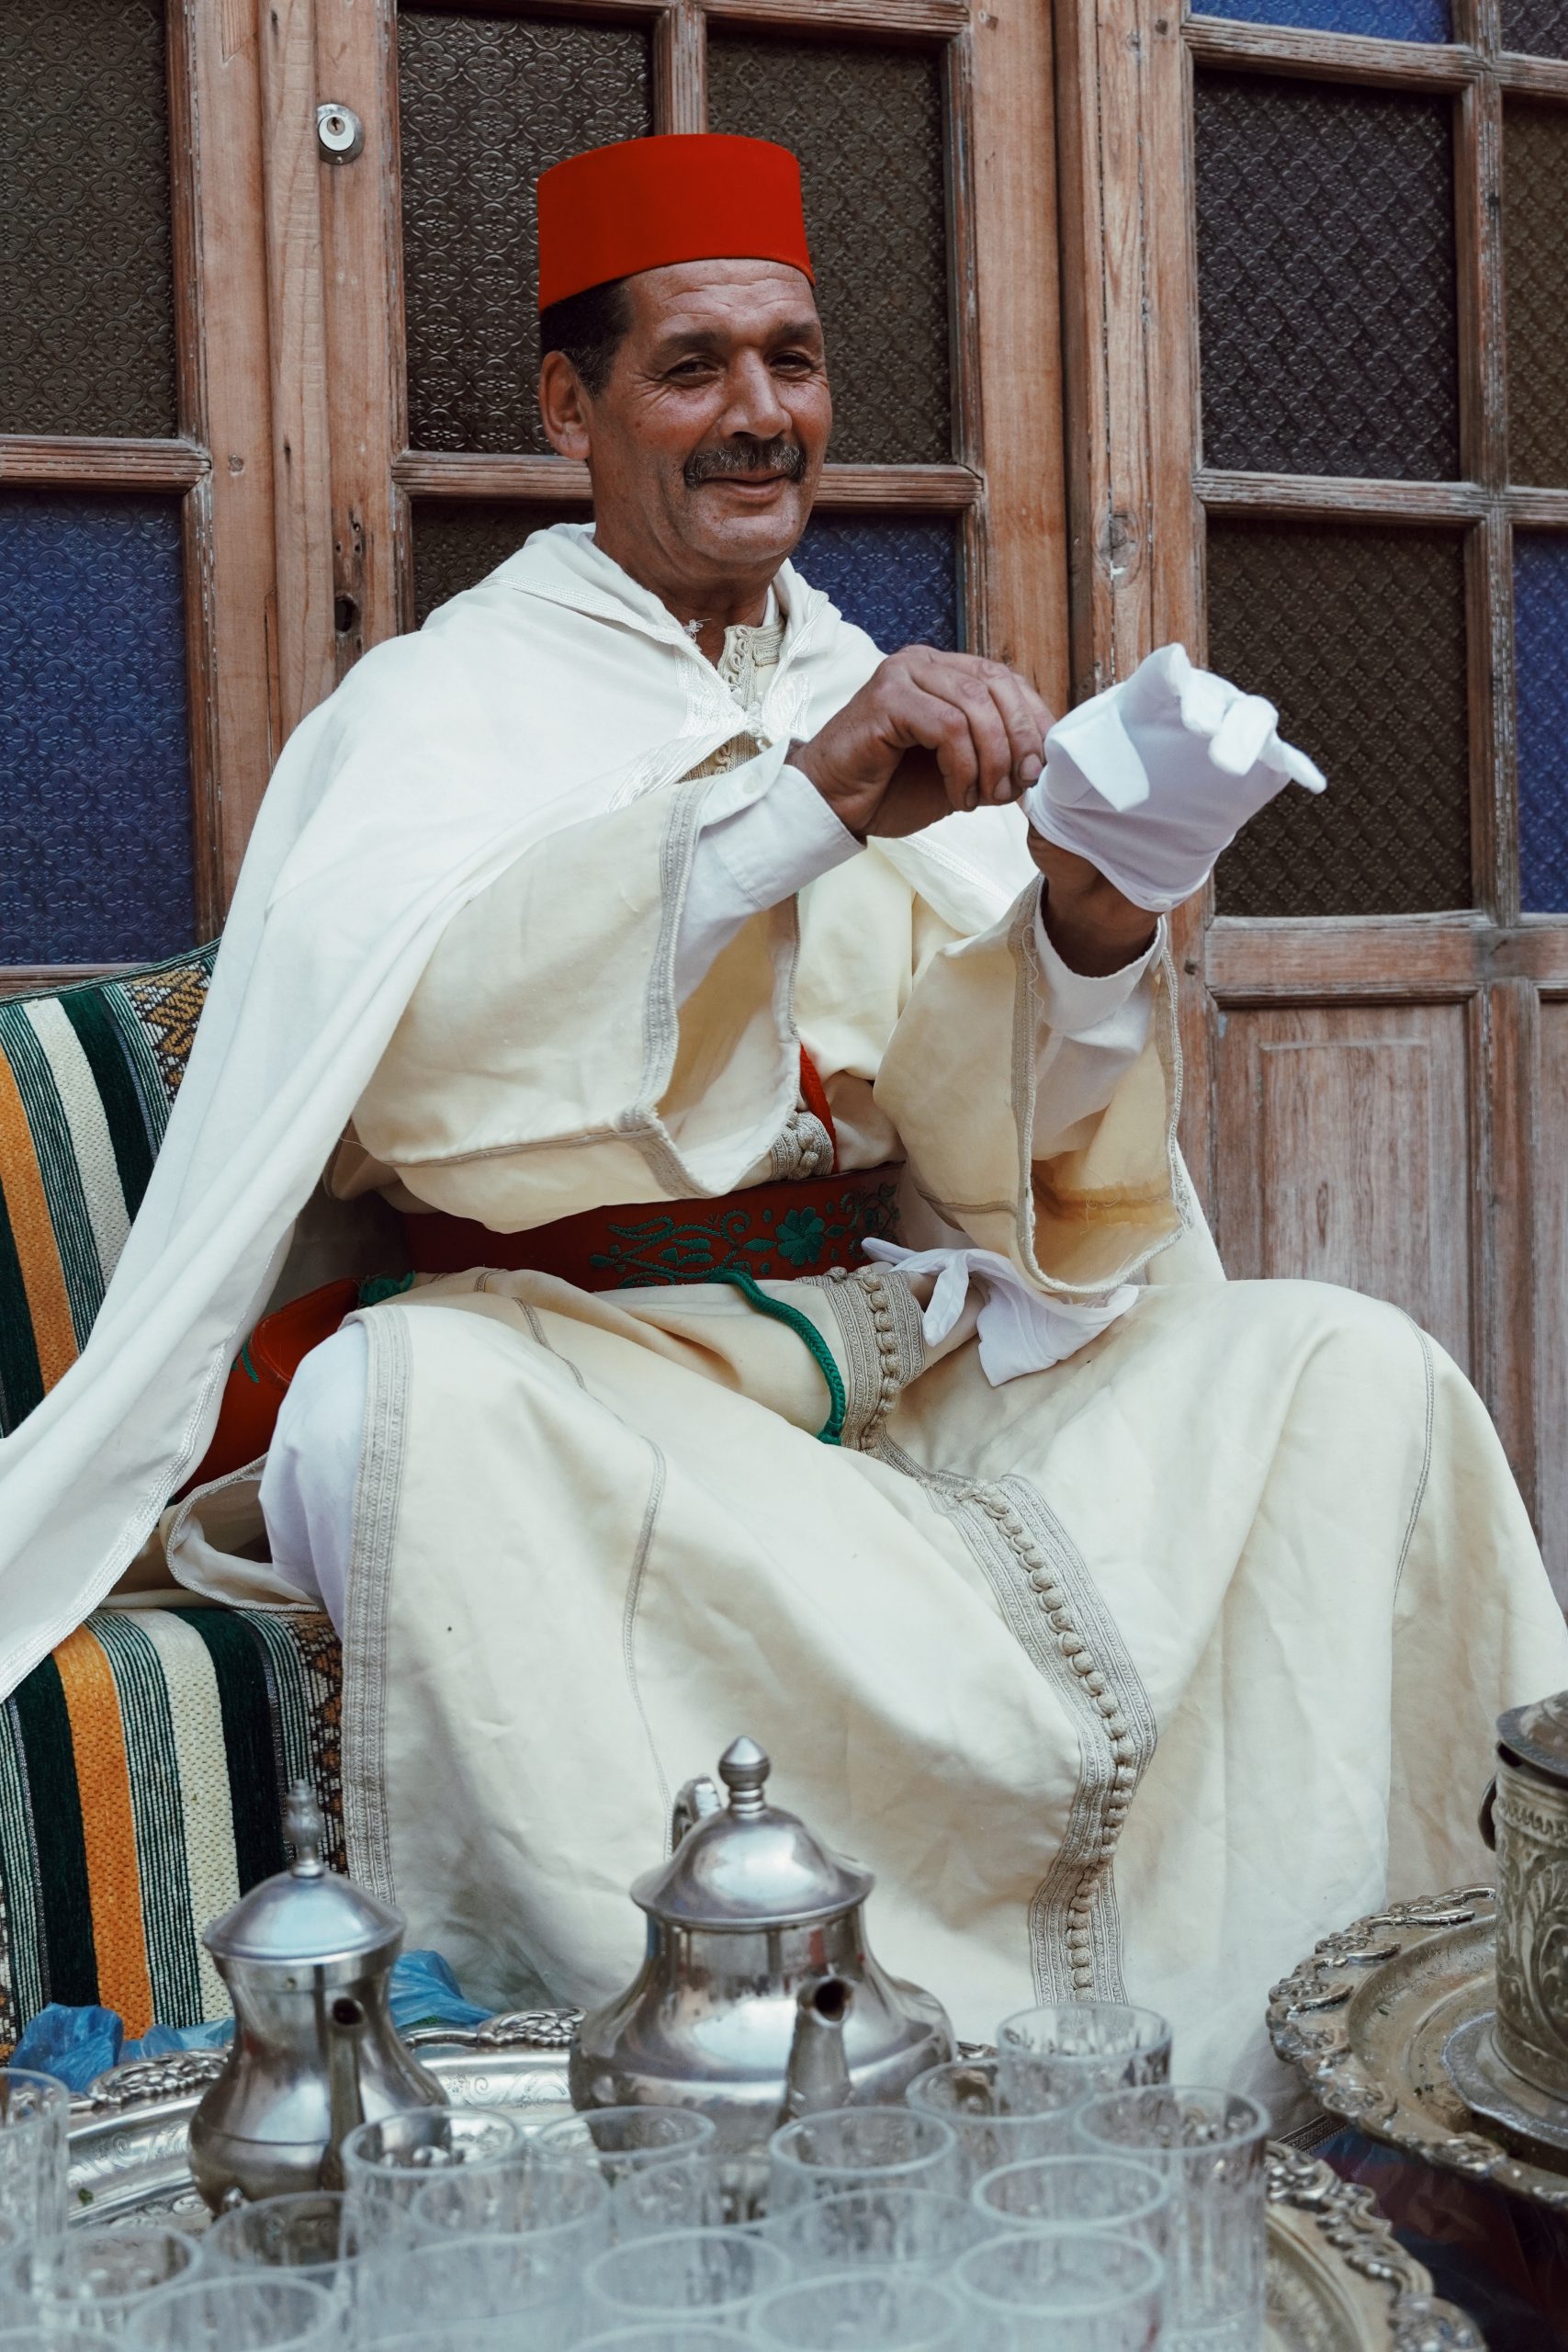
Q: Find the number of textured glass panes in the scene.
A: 12